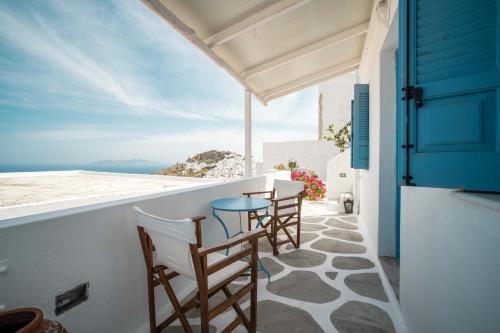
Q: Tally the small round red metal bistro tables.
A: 0